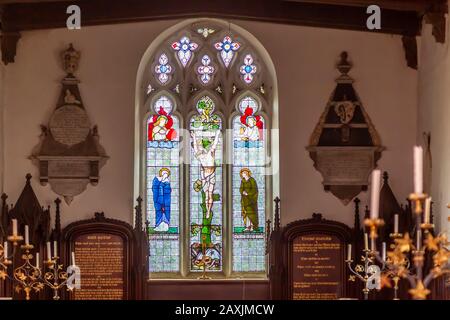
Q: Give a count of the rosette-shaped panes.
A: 5